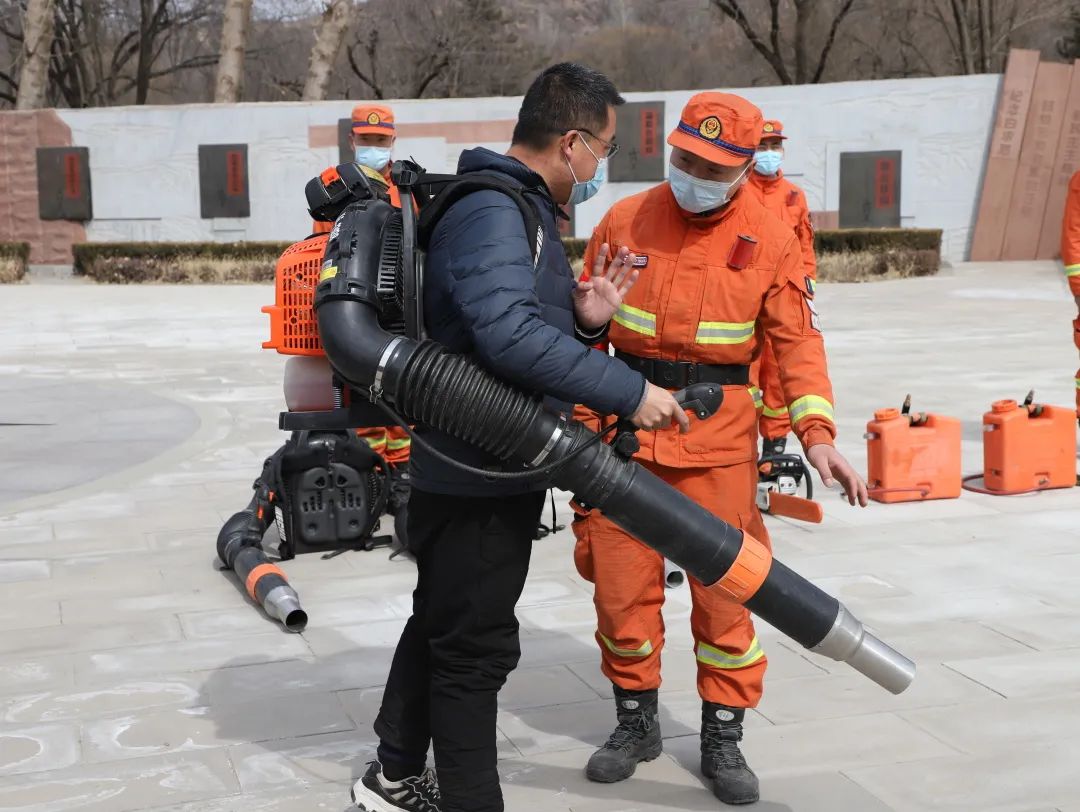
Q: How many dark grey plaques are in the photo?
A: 5